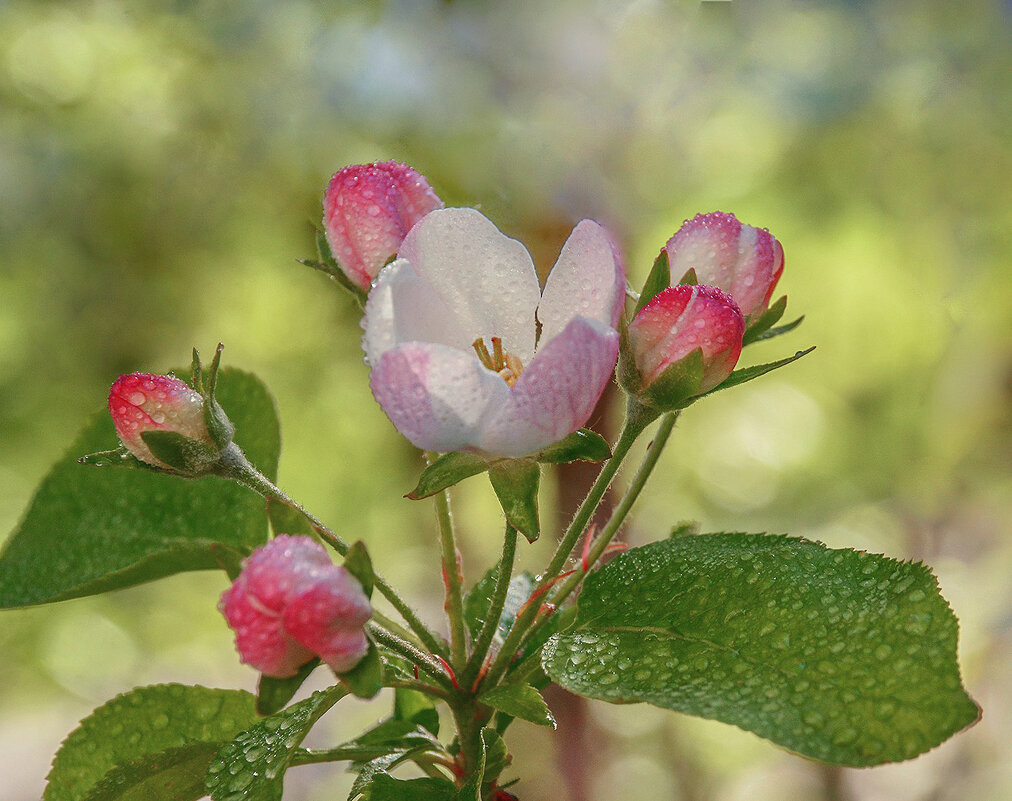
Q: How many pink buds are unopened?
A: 5